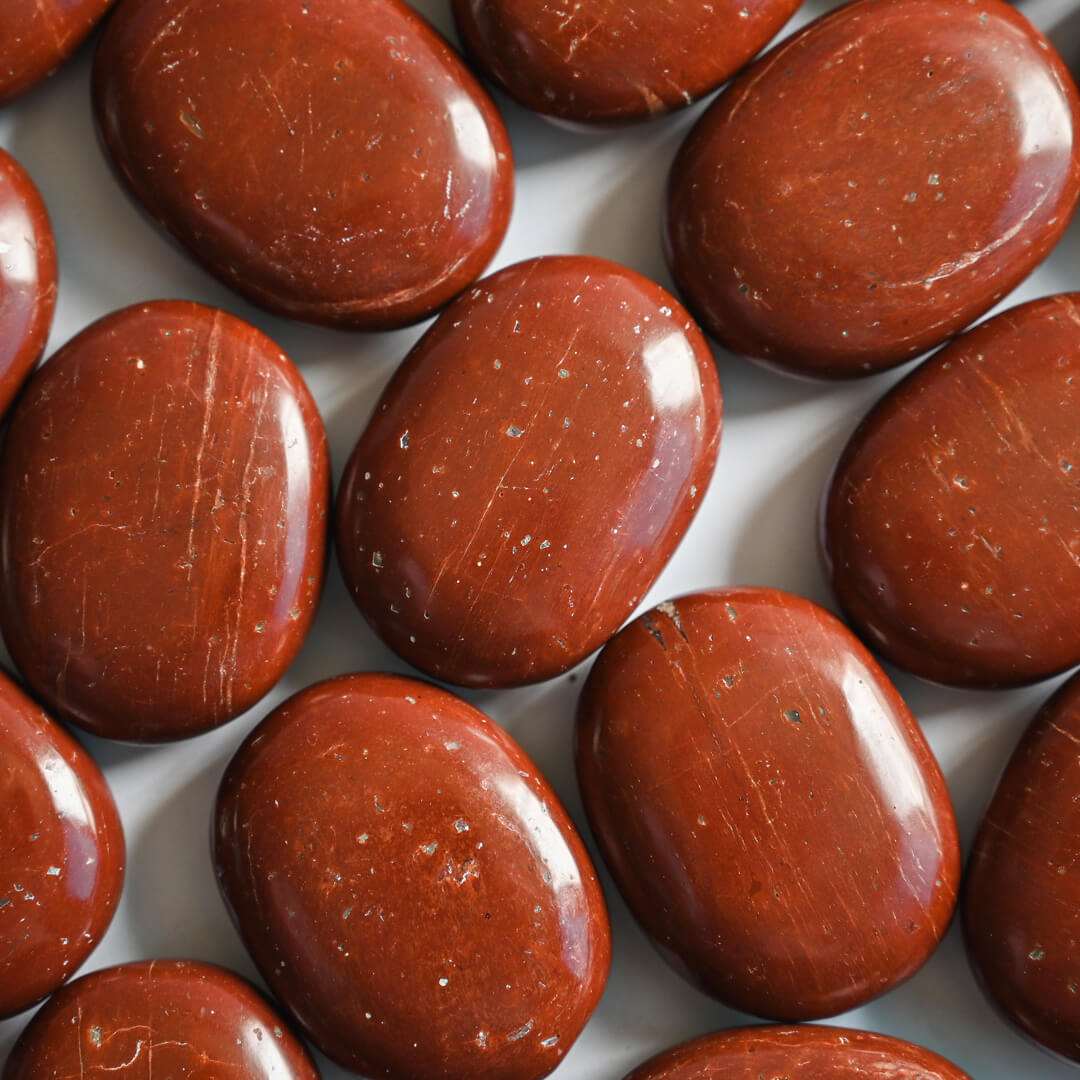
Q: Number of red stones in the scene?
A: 14